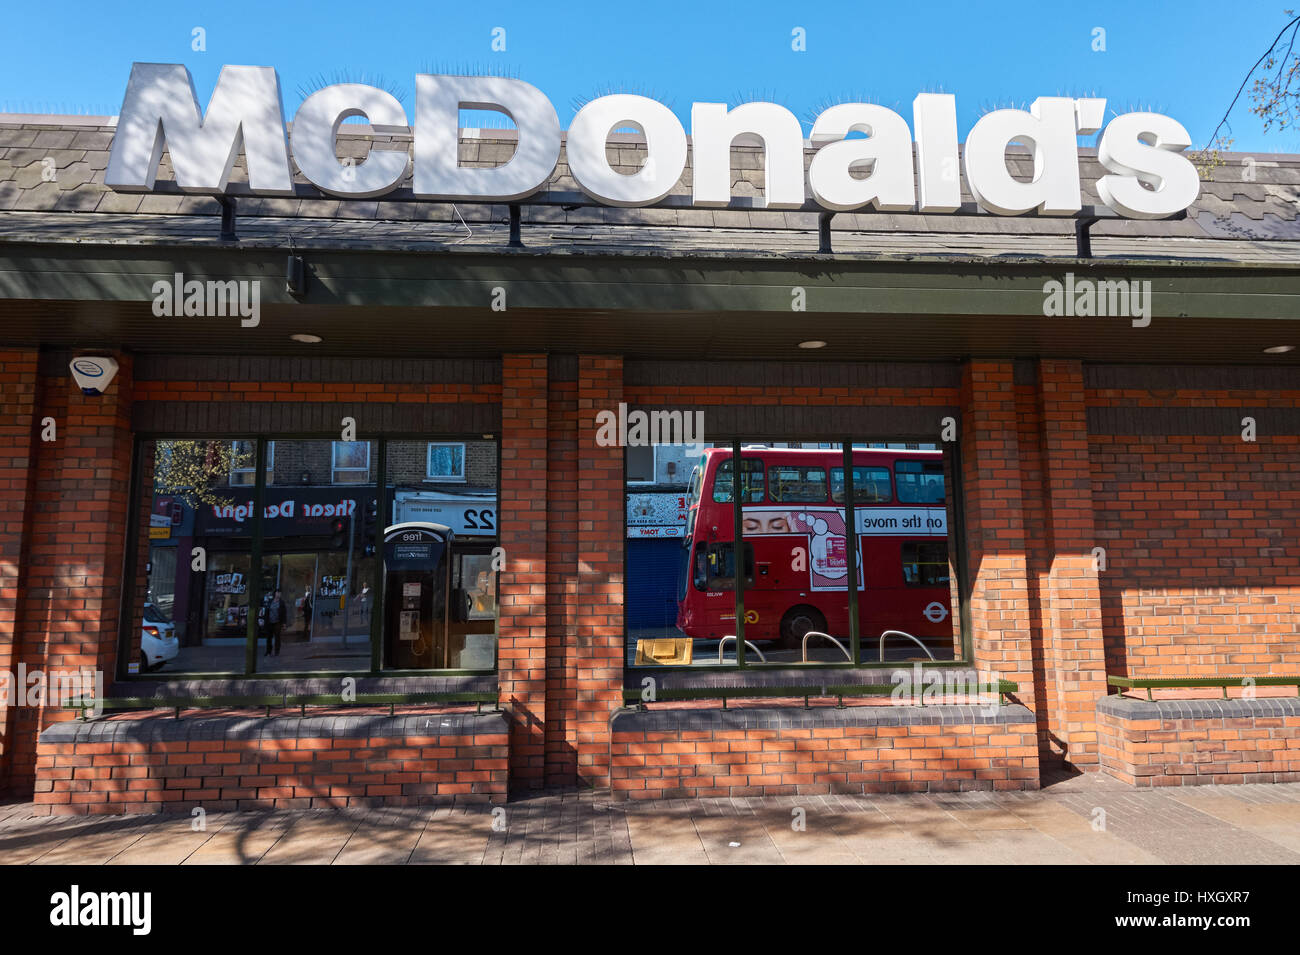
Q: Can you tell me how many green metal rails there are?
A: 3